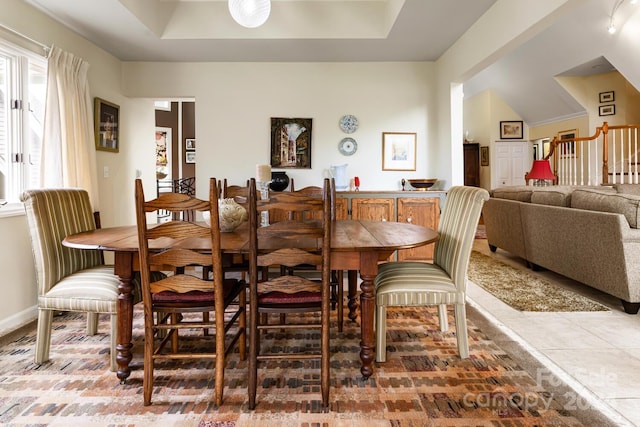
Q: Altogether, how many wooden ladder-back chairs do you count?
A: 4